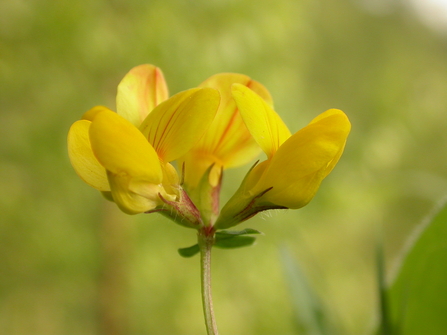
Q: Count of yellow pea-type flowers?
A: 4